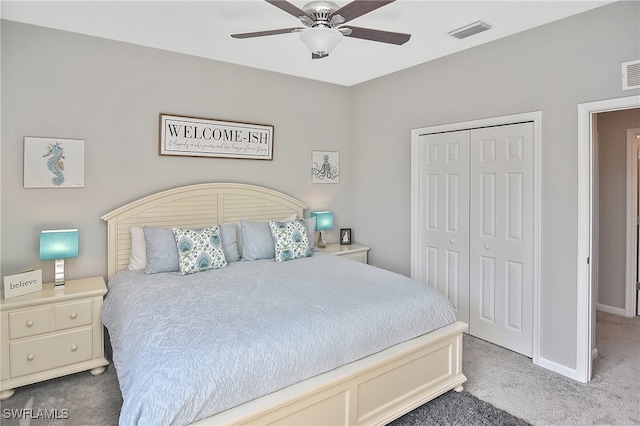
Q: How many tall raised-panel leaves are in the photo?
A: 2